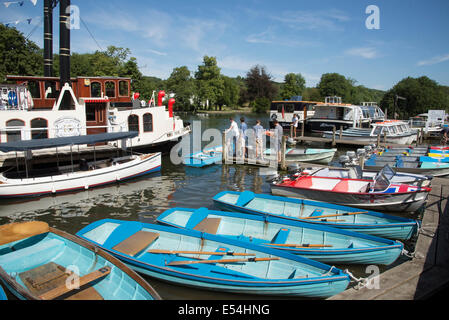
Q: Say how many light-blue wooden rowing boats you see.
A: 4